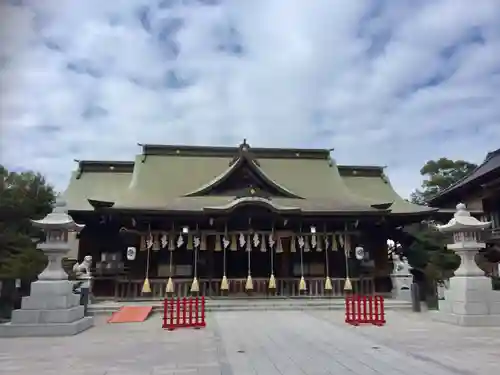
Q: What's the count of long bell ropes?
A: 9